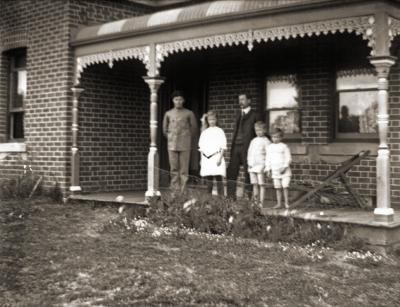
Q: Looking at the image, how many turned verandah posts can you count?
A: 3